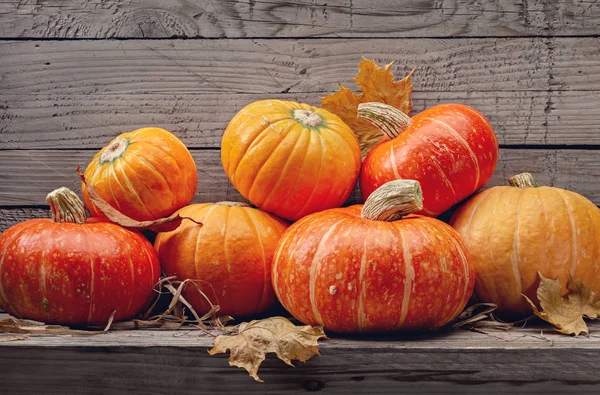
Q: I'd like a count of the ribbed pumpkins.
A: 7